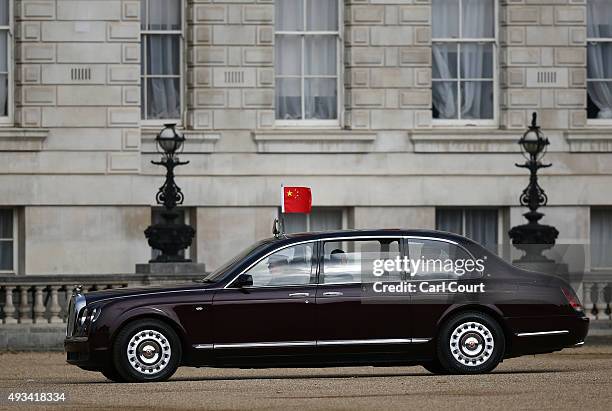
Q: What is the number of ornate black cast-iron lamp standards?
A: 2